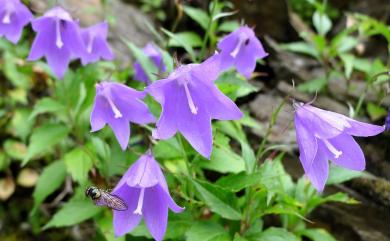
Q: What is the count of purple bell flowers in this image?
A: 9